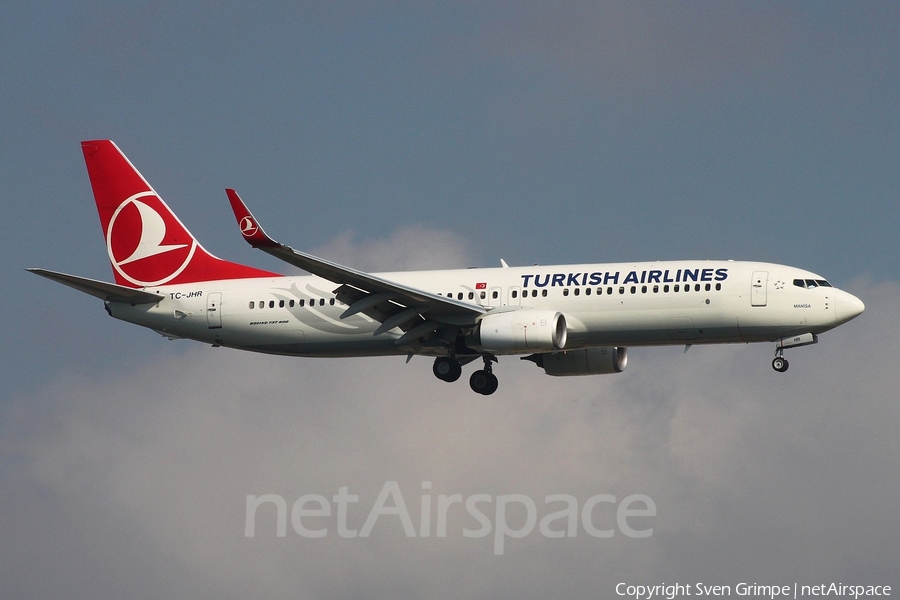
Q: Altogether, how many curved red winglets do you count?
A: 1